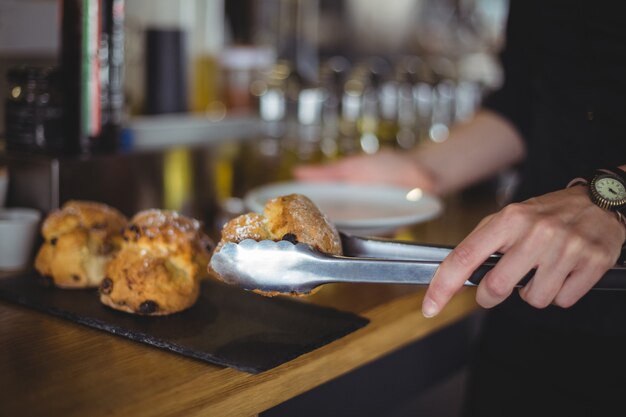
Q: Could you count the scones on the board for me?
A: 2